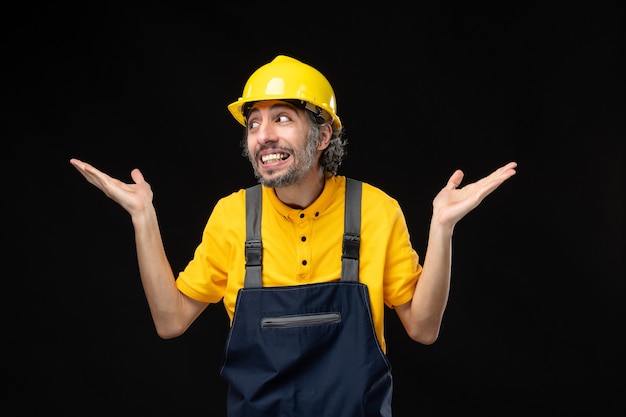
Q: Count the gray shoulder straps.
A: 2